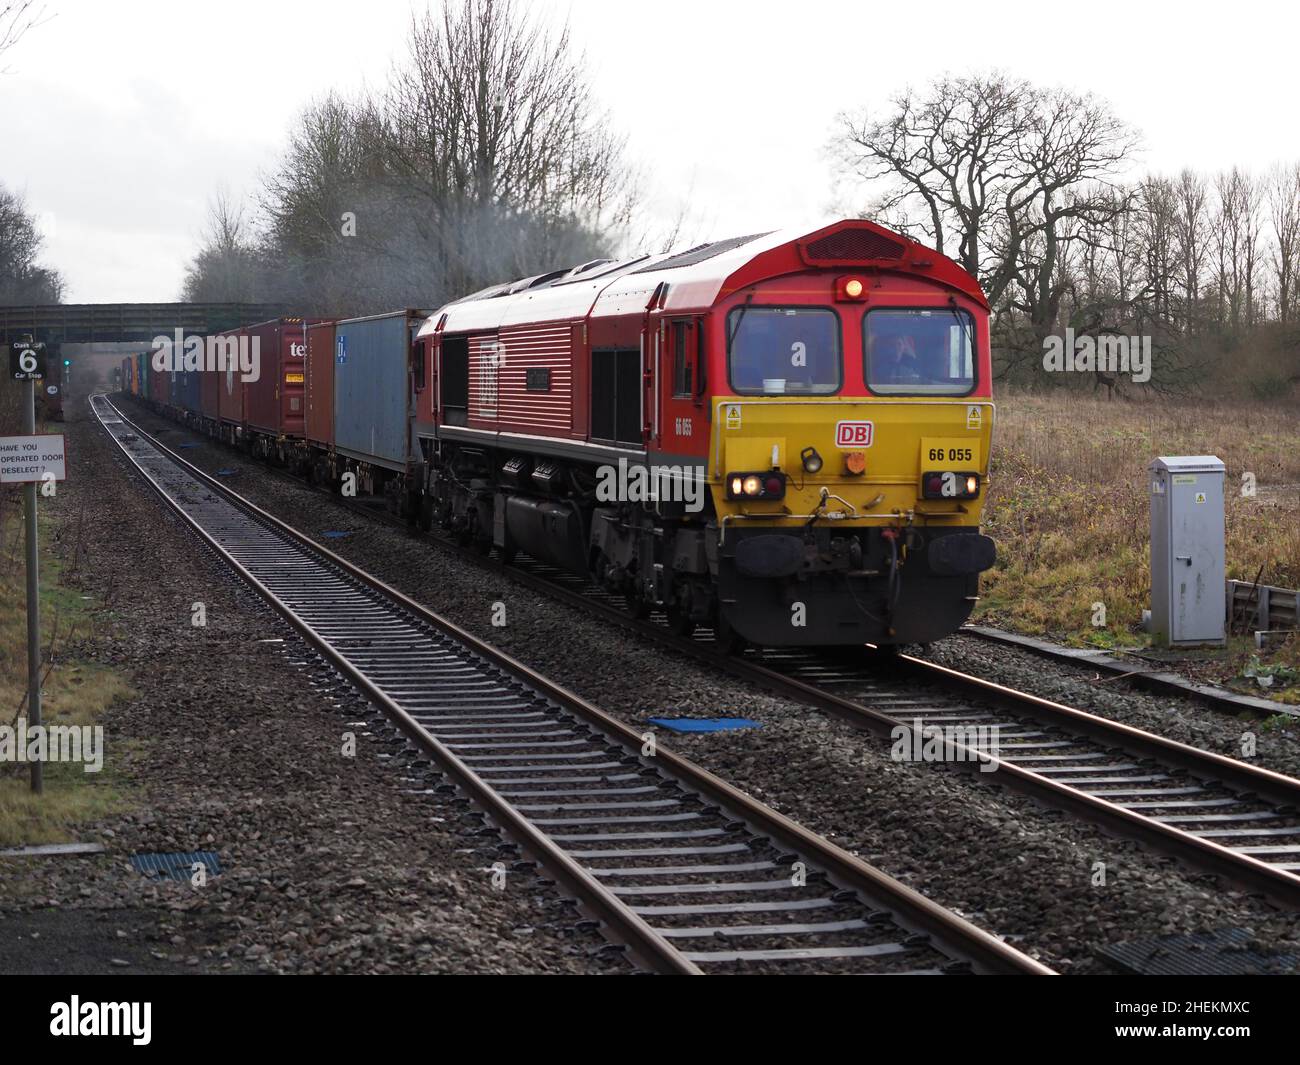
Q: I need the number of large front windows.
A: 2